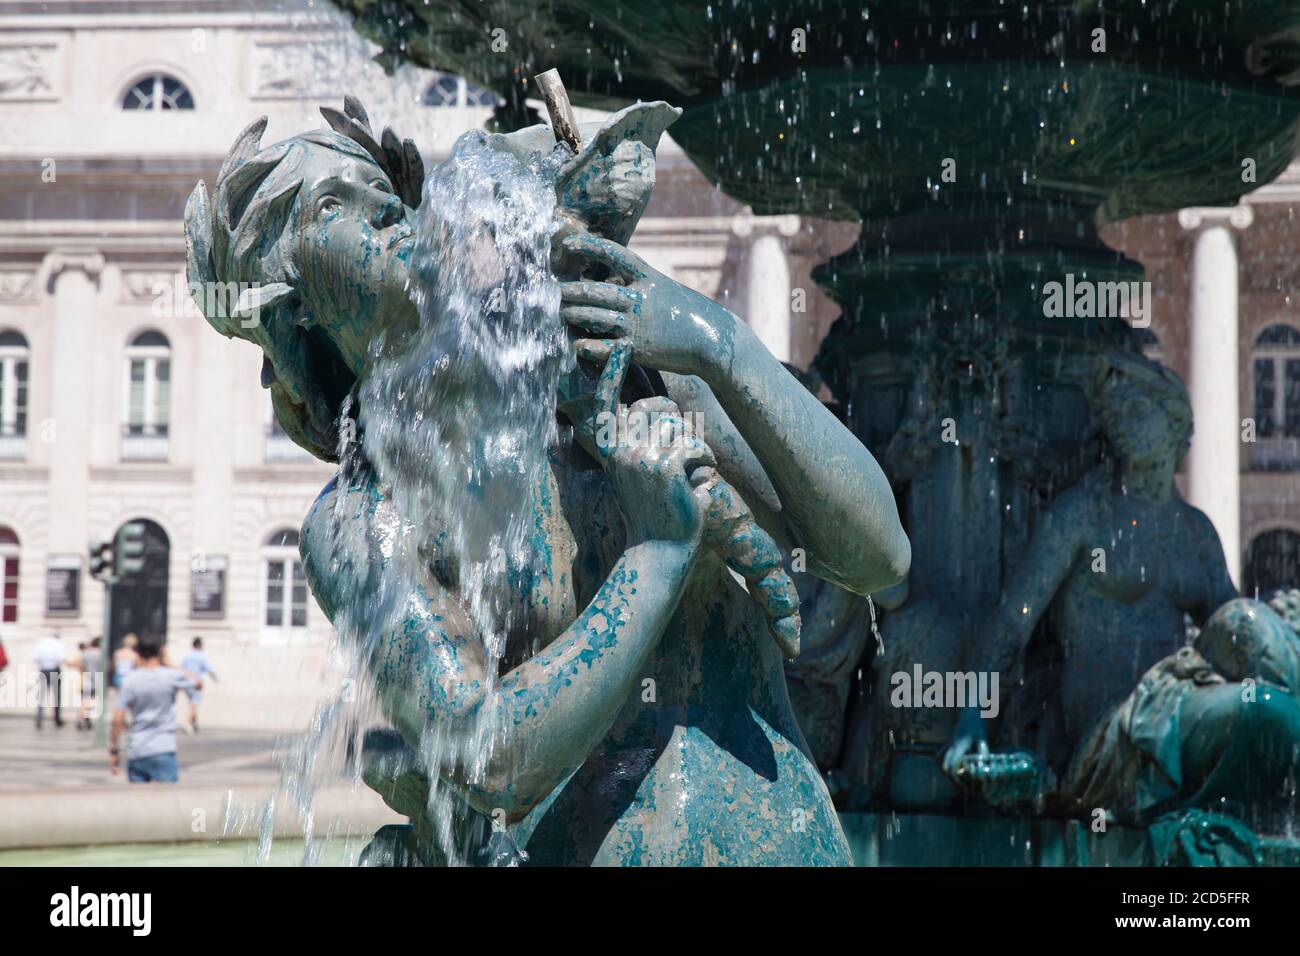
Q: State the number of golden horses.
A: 0